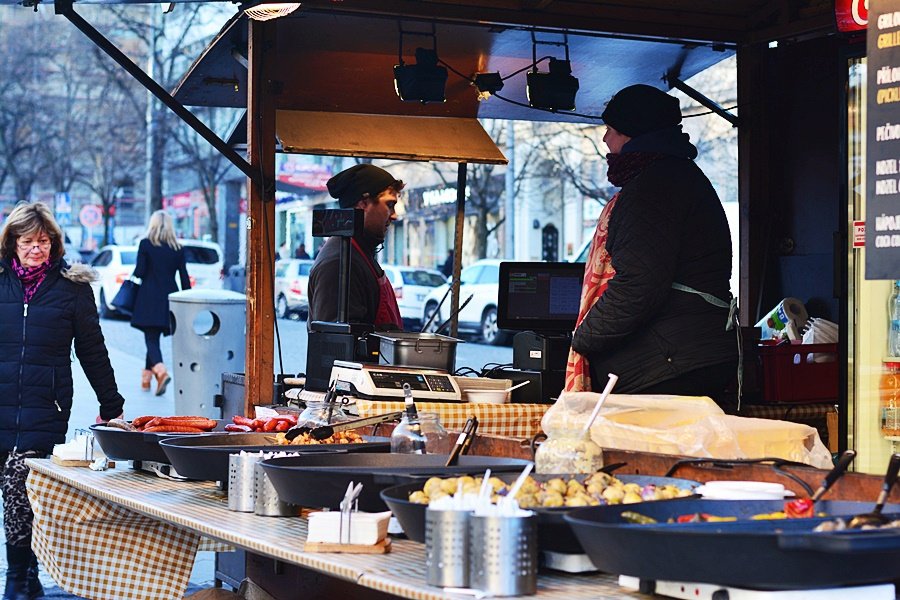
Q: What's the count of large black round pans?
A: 5